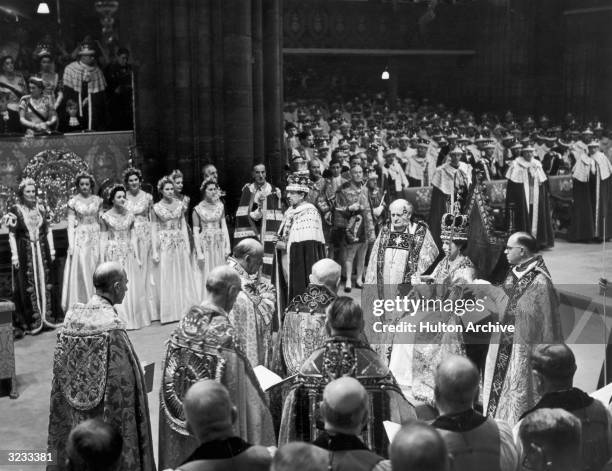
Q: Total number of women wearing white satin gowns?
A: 6